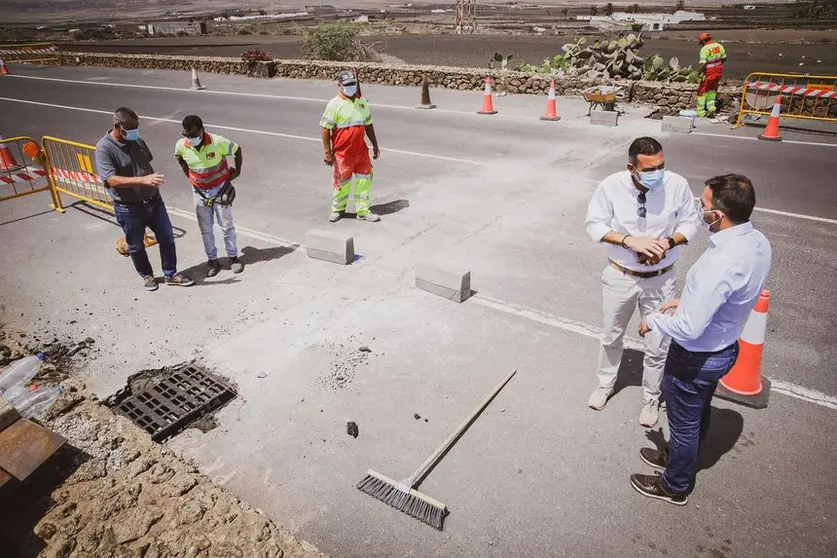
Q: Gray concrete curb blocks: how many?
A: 4